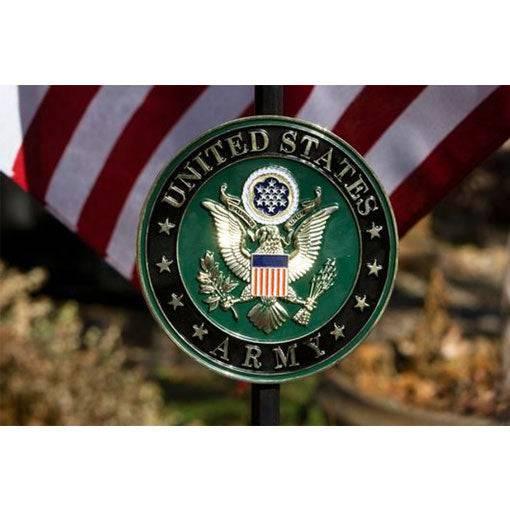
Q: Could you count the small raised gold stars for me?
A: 8